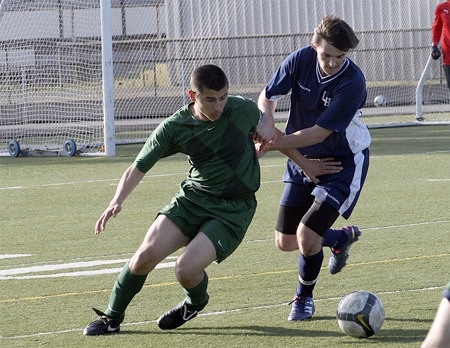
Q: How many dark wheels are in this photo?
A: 2